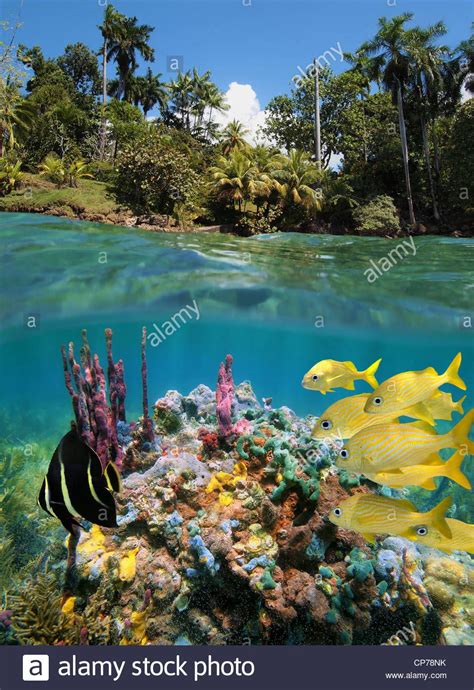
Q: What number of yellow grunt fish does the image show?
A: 8